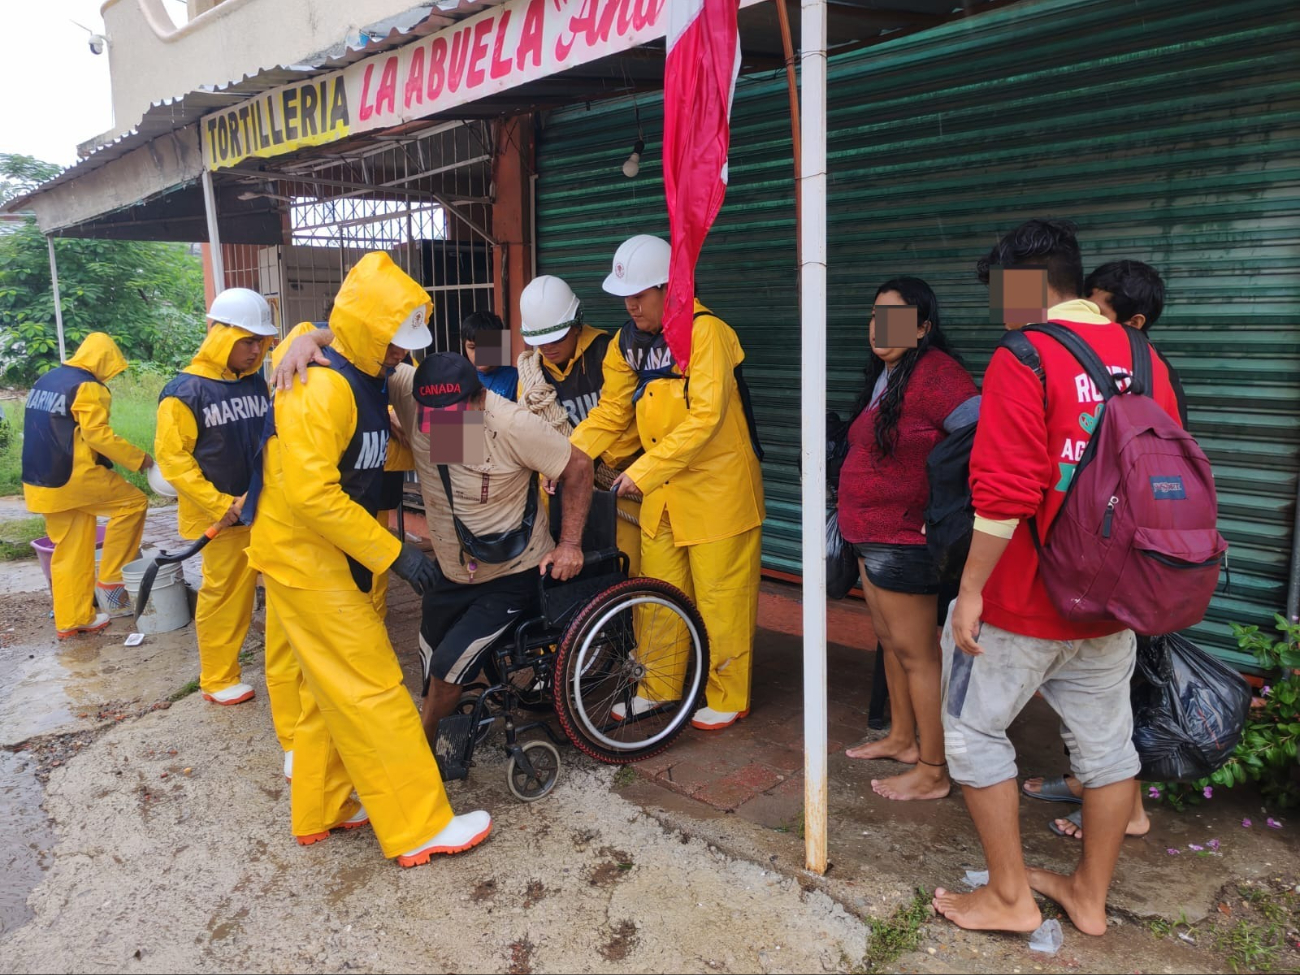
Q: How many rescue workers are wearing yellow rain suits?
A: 6